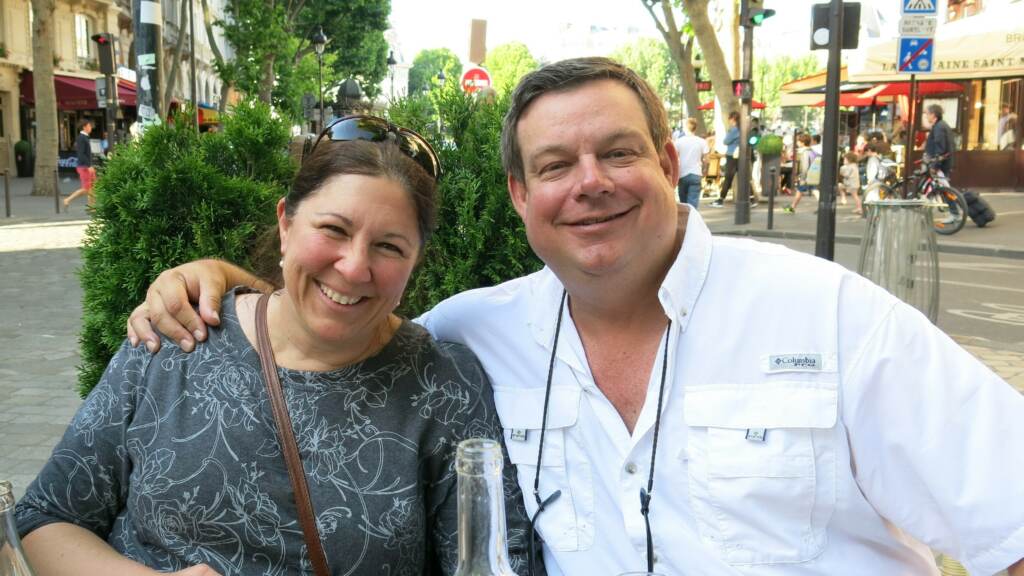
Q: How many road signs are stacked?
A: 3